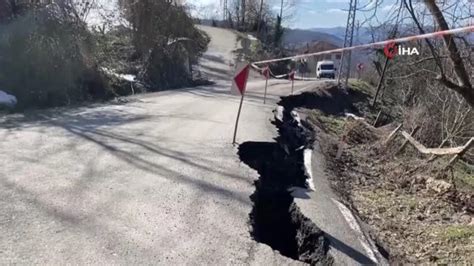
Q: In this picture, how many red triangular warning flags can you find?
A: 3